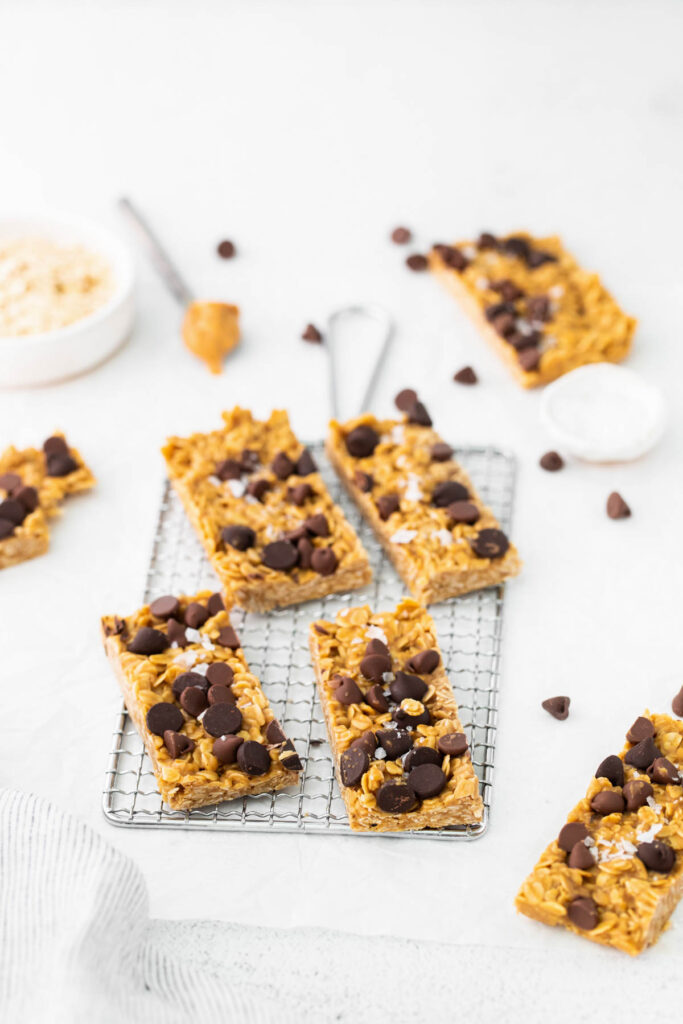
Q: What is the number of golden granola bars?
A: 7